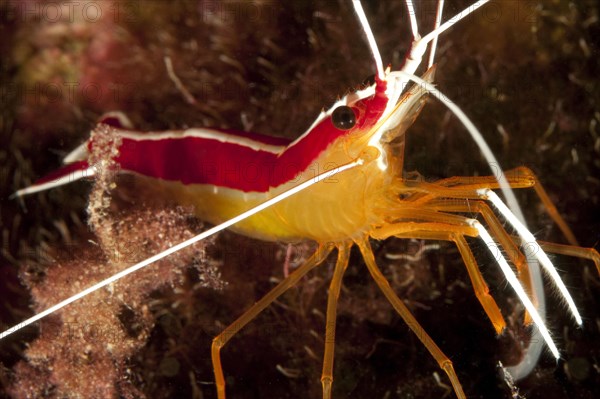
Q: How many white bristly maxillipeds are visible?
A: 2